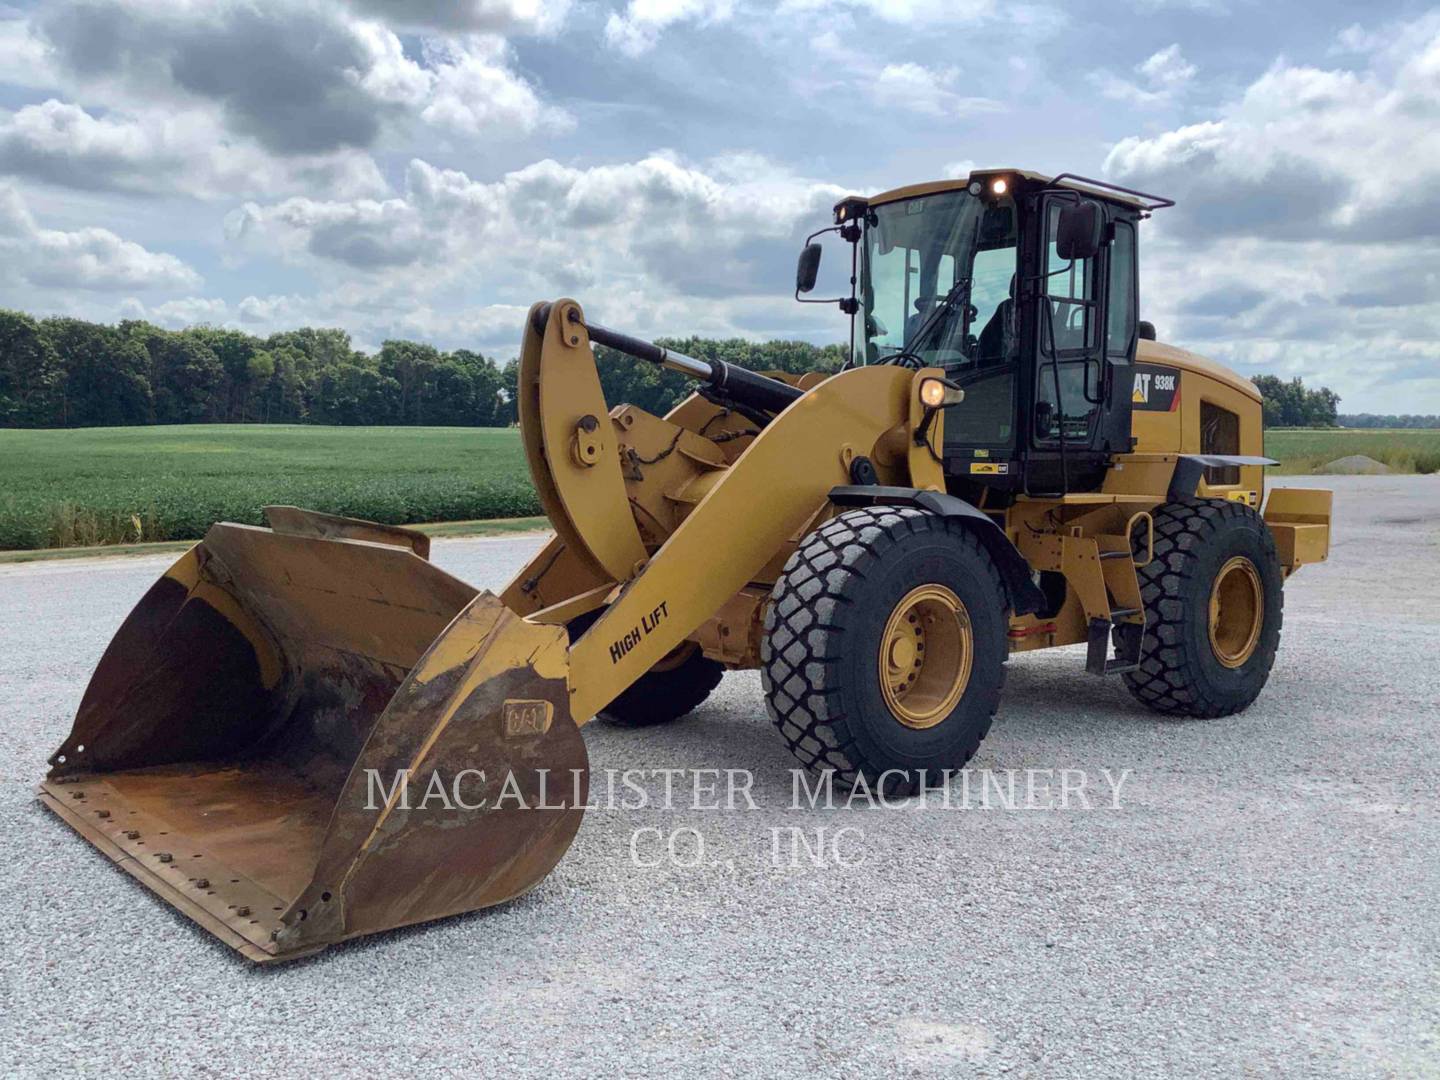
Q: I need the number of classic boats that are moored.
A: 0